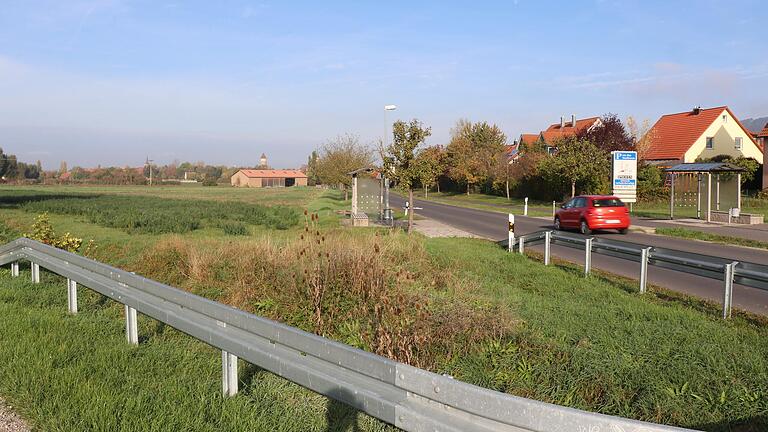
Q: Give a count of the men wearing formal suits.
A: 0